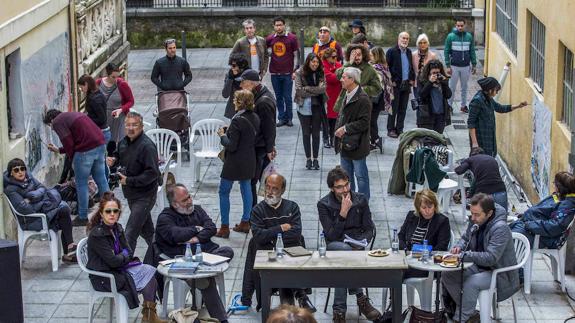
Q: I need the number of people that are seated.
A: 8